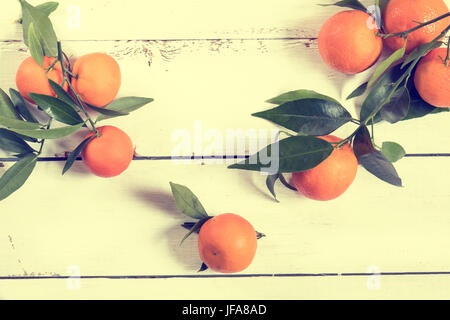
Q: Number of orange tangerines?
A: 8